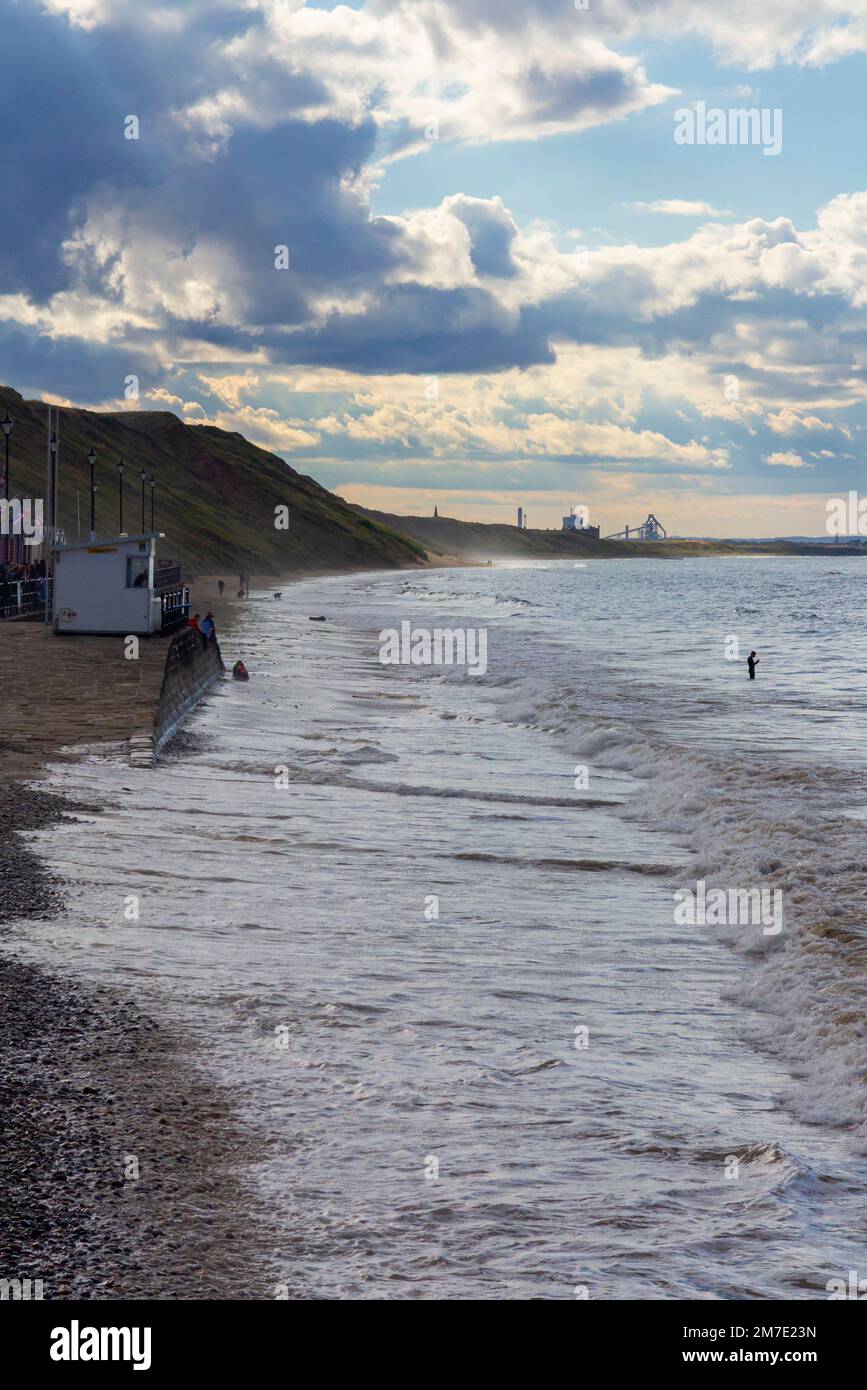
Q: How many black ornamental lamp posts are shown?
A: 6